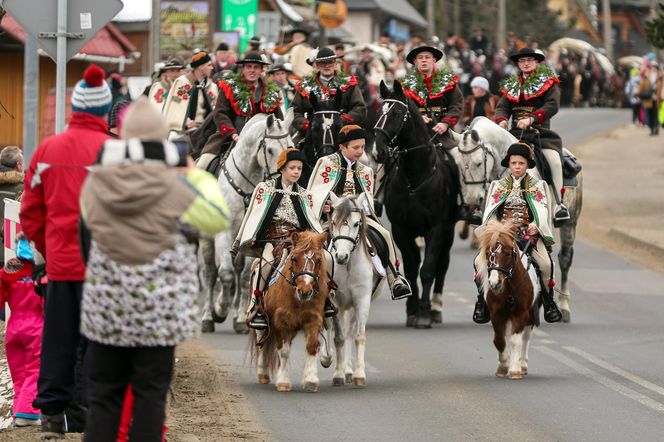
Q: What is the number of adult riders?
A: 4